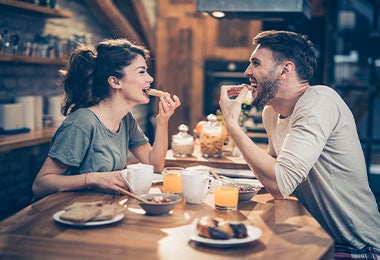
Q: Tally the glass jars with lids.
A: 2